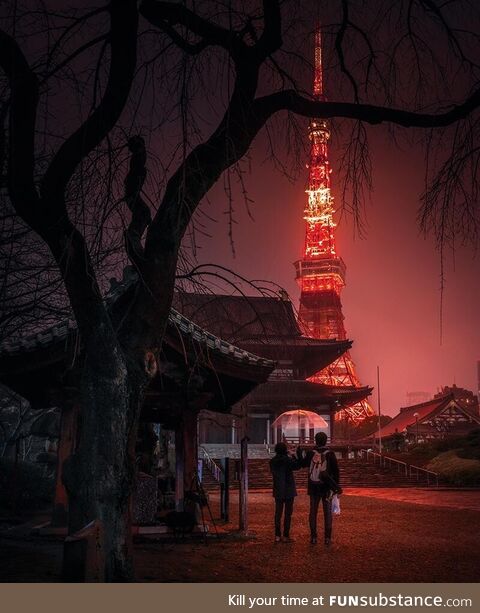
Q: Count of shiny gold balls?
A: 0